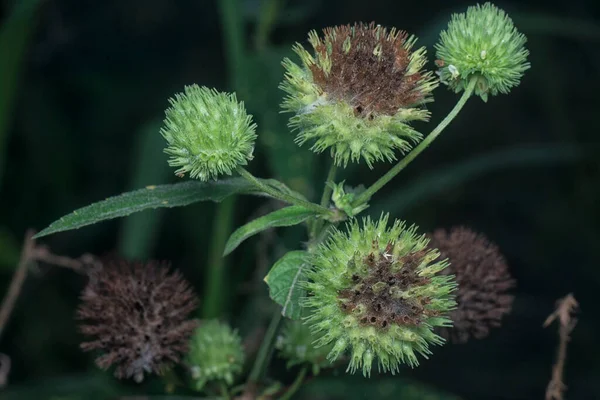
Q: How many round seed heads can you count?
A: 8